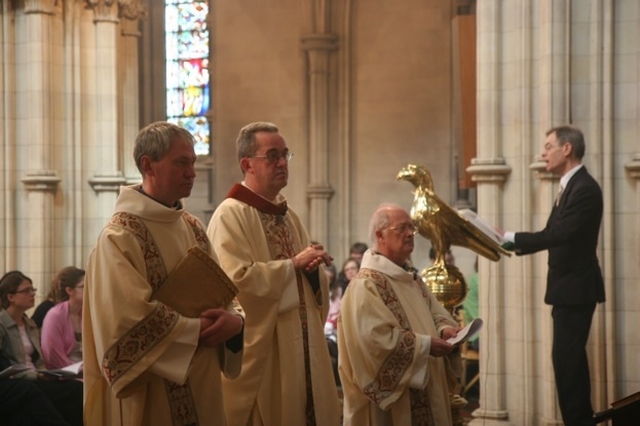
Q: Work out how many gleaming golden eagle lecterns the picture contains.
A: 1